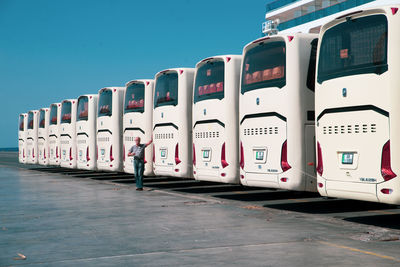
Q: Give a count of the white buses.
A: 12